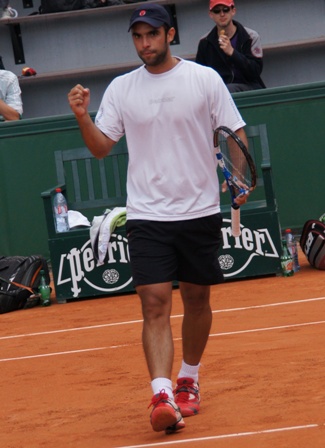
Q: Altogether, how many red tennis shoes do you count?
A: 2